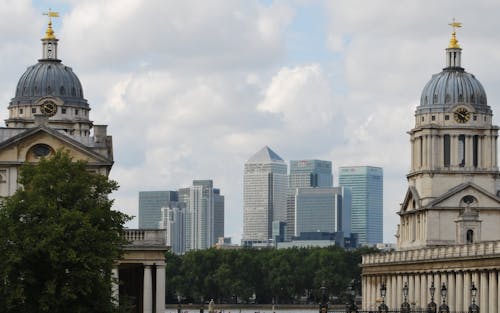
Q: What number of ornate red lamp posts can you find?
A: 0